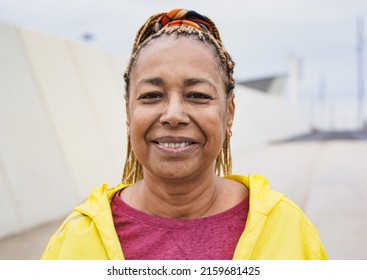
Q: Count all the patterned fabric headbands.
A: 1